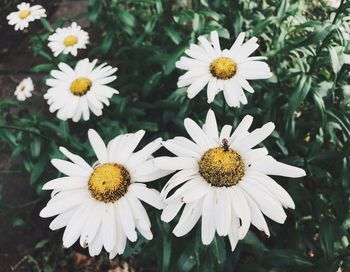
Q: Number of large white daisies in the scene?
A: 4